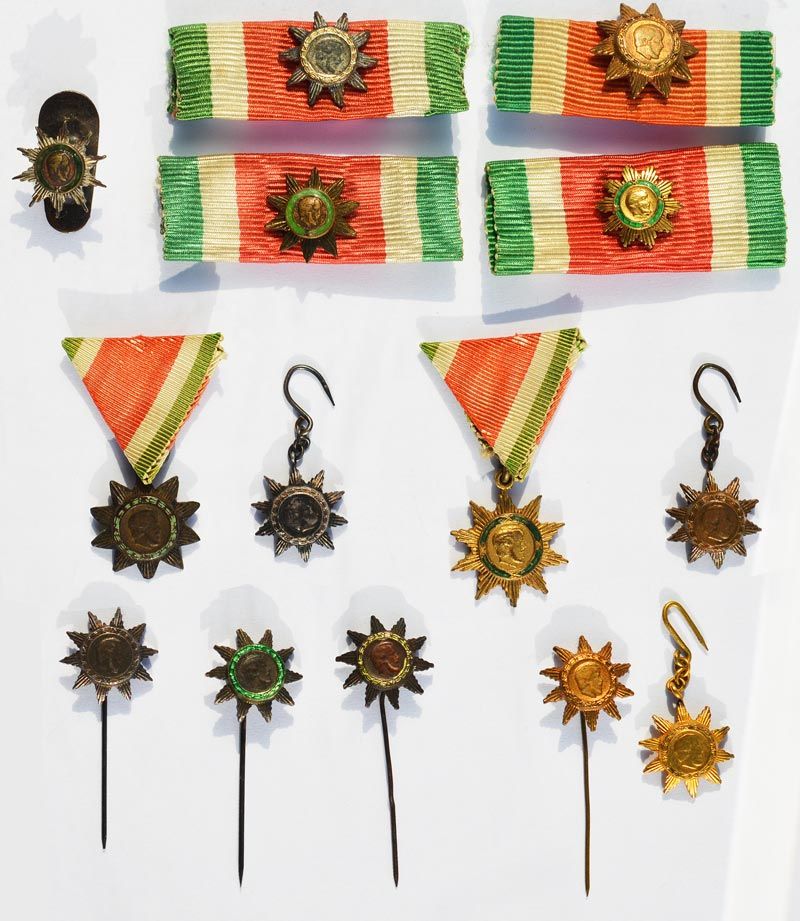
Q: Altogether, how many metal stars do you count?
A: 14